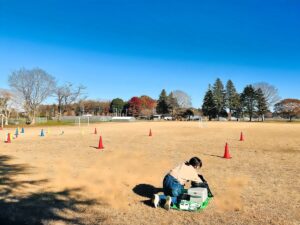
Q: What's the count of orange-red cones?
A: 6